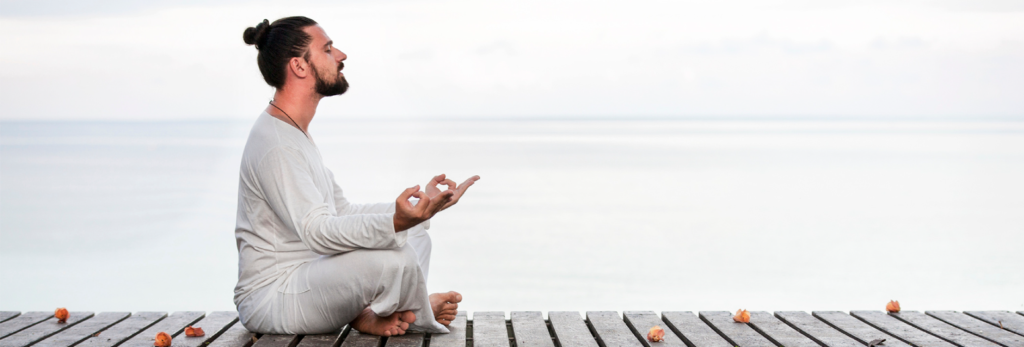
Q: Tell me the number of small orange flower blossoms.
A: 6